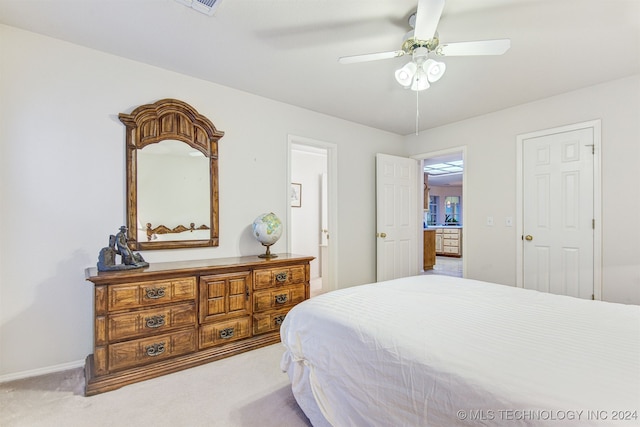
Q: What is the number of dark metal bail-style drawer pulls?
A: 7